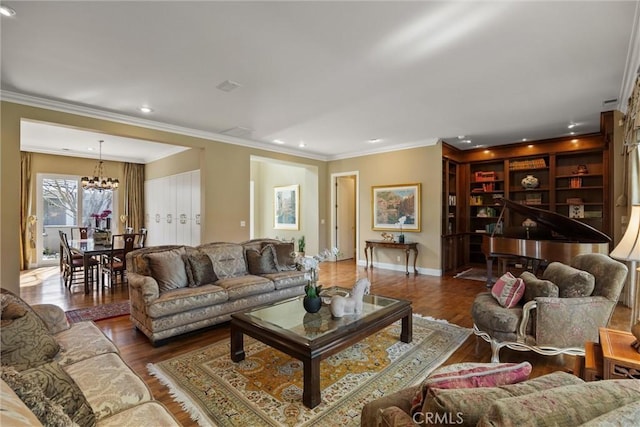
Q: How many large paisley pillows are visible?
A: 2